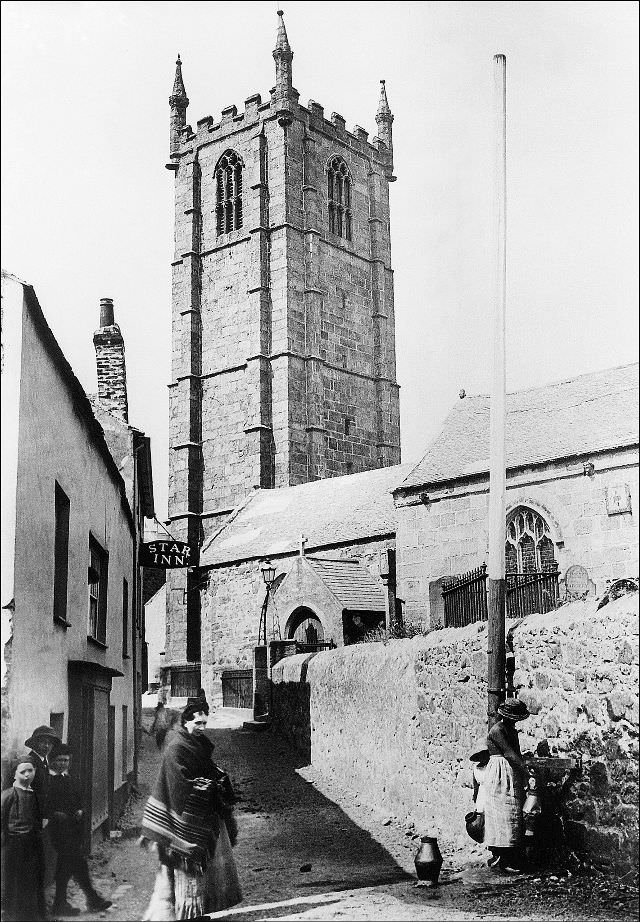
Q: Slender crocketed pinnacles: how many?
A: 3